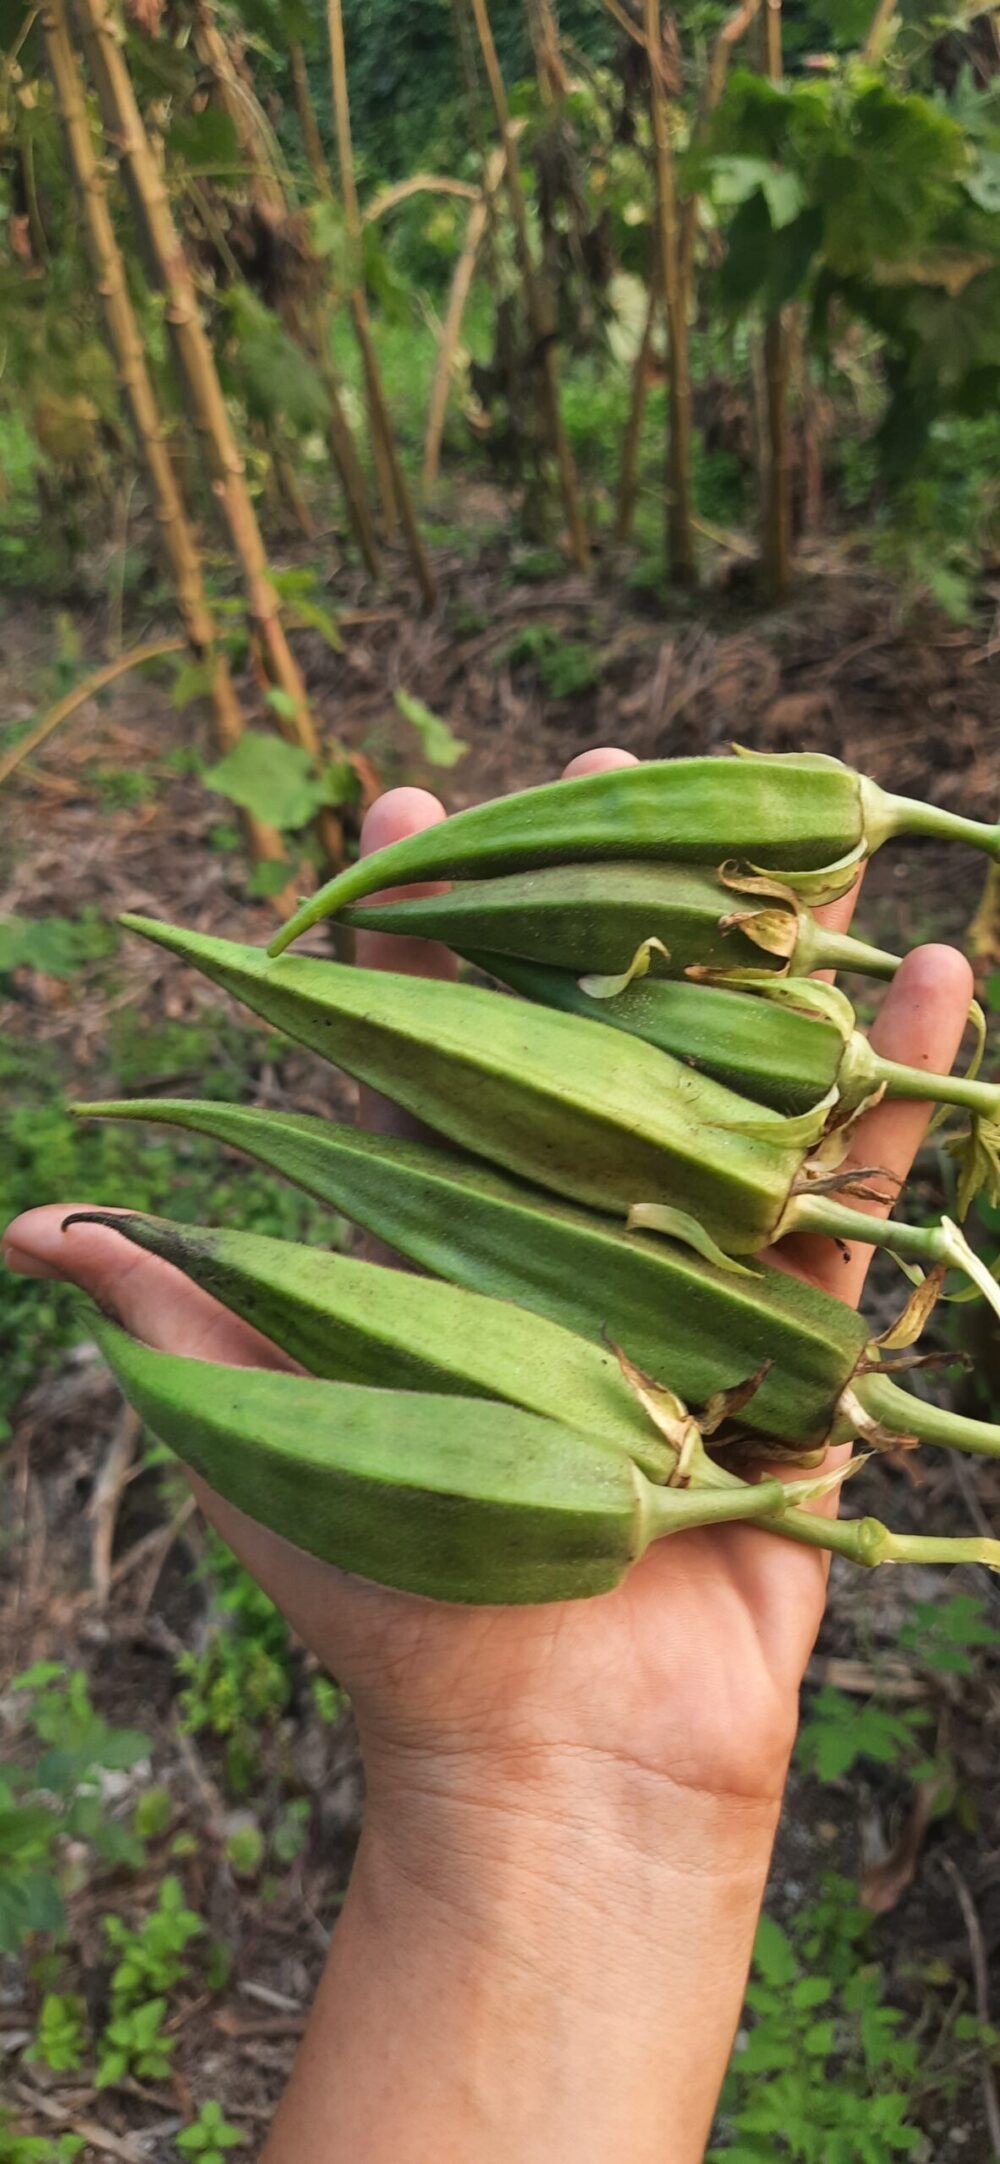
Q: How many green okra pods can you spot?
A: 7